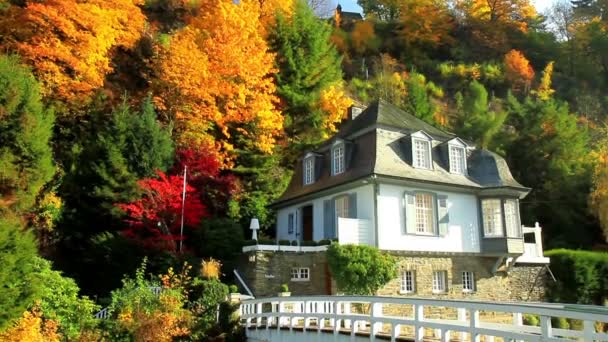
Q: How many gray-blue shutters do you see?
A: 4